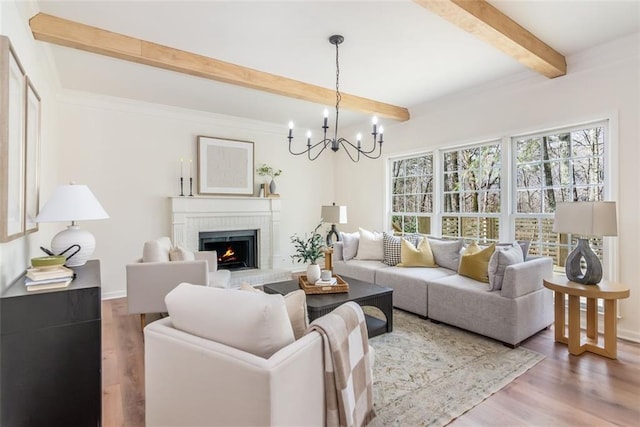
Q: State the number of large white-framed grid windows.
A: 3